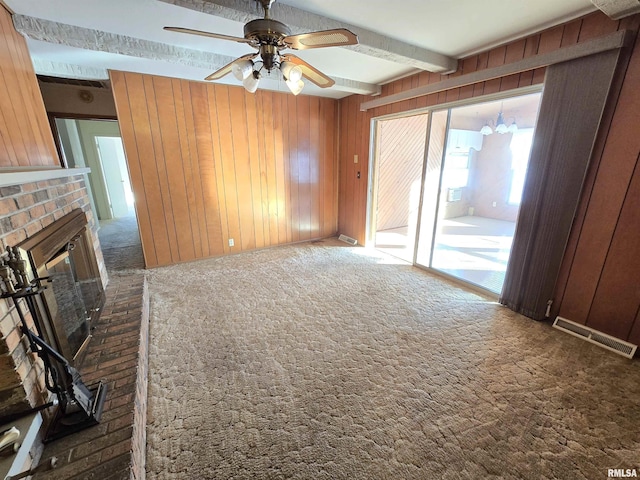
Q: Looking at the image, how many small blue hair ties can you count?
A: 0